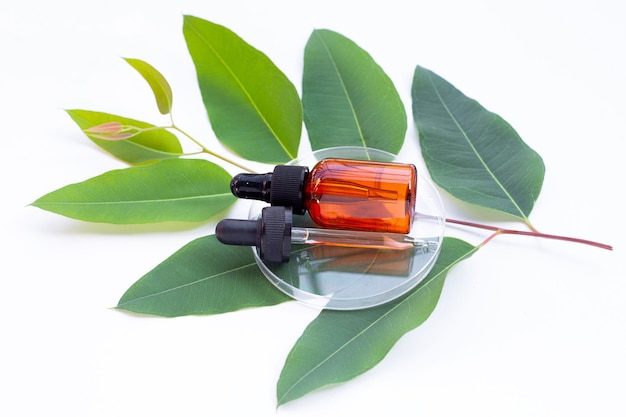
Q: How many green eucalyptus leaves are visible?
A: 8